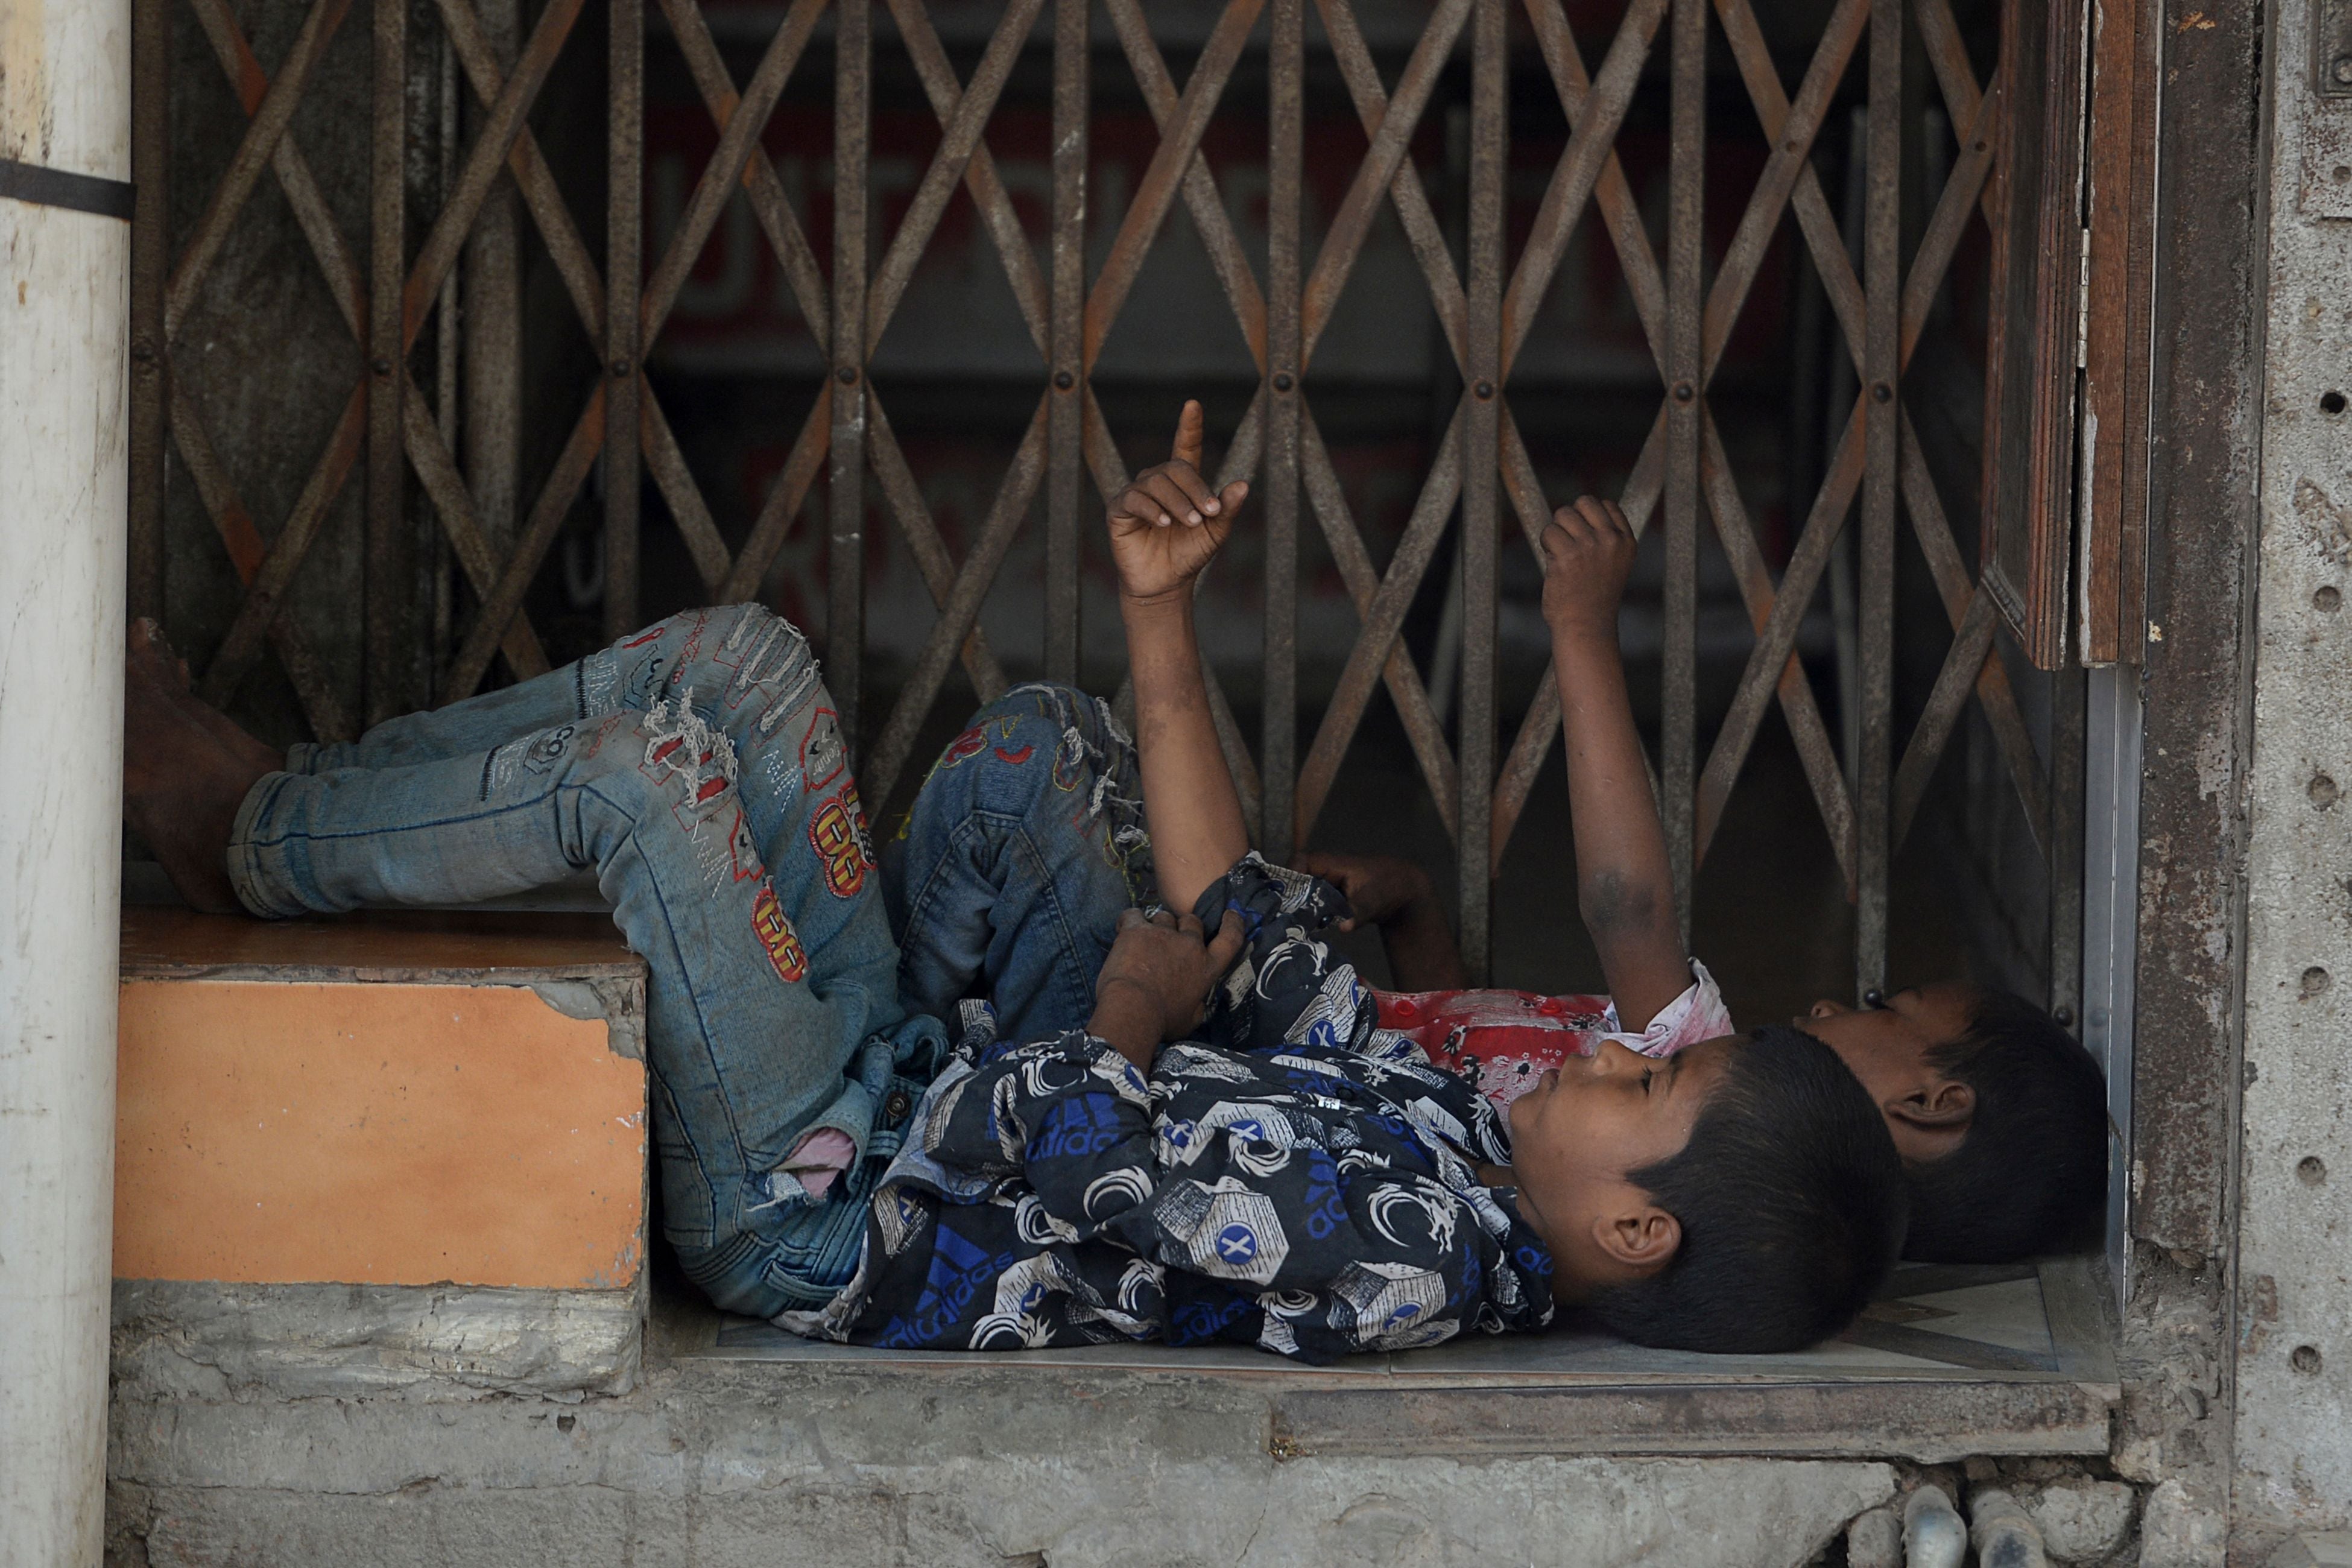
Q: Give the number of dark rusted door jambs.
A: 1